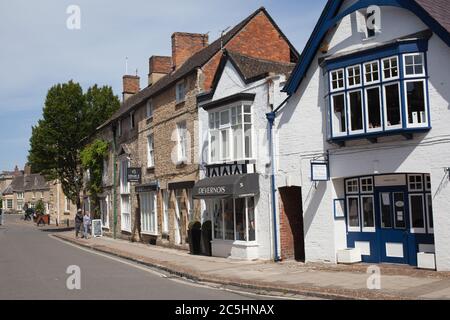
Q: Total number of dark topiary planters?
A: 2